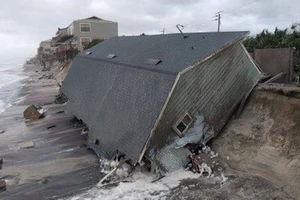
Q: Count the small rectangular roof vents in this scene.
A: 3